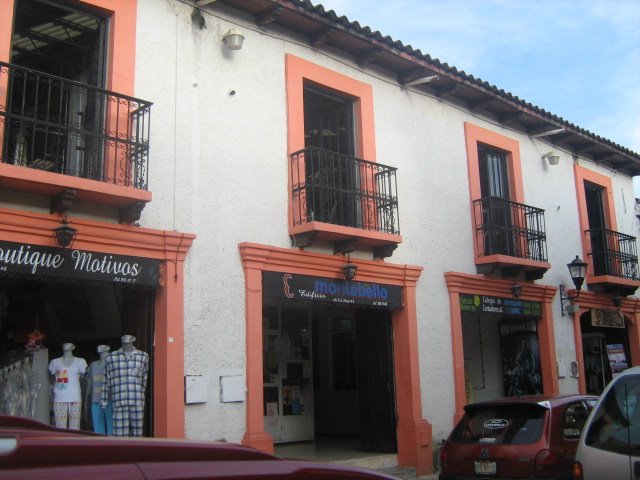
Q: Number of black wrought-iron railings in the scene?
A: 4